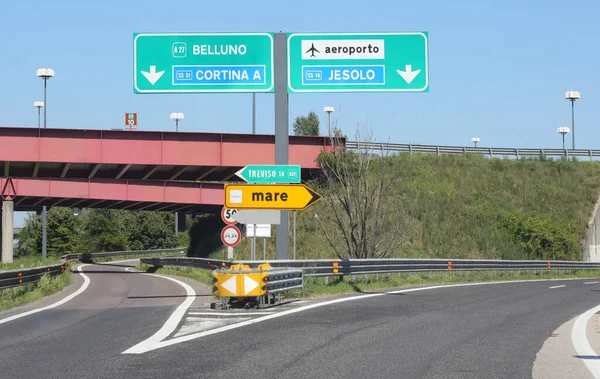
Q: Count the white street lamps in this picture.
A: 7